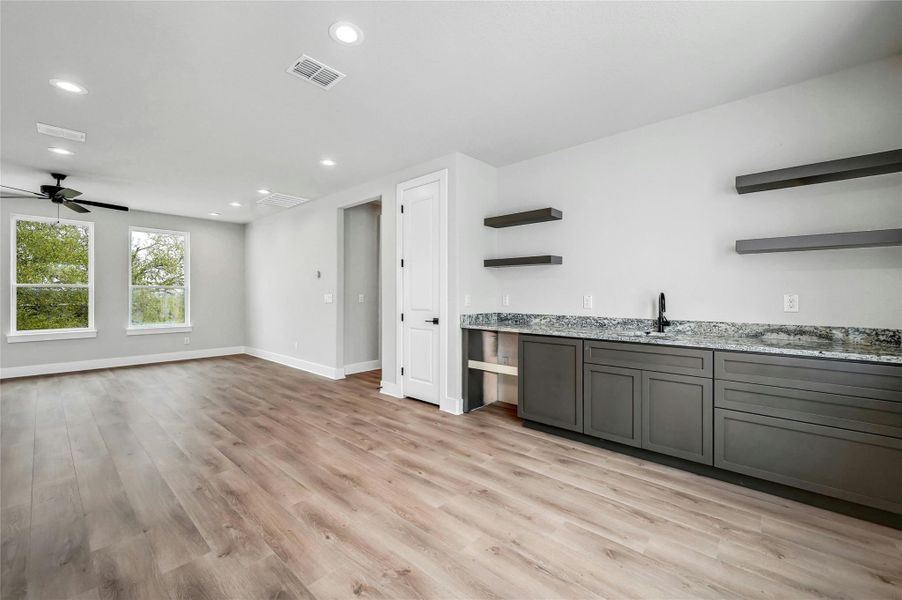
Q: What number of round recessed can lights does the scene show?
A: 7